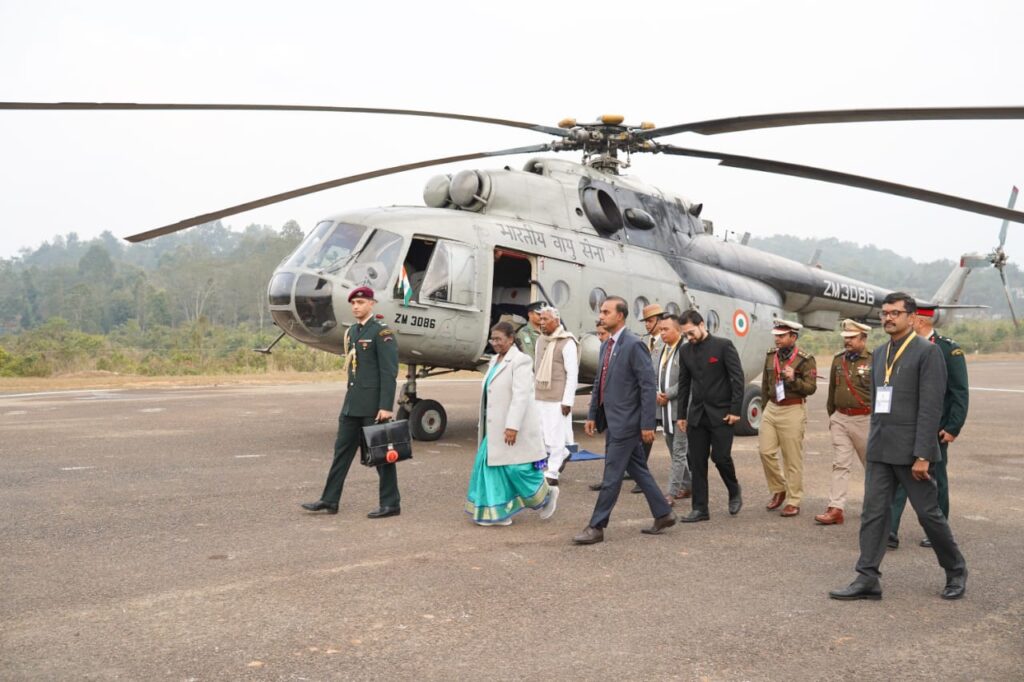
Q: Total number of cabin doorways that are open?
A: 1